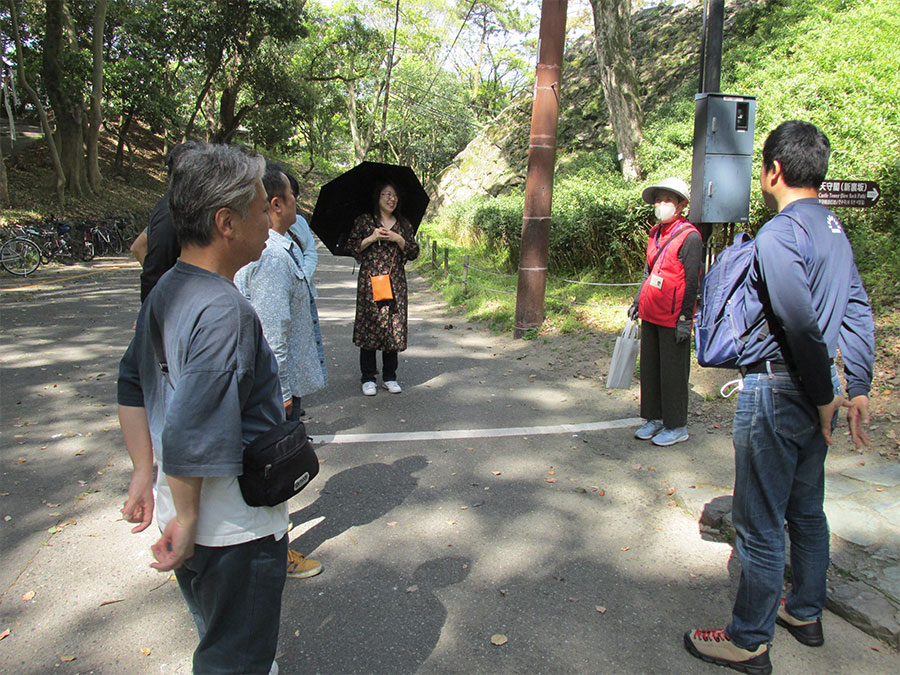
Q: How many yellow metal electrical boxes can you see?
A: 0